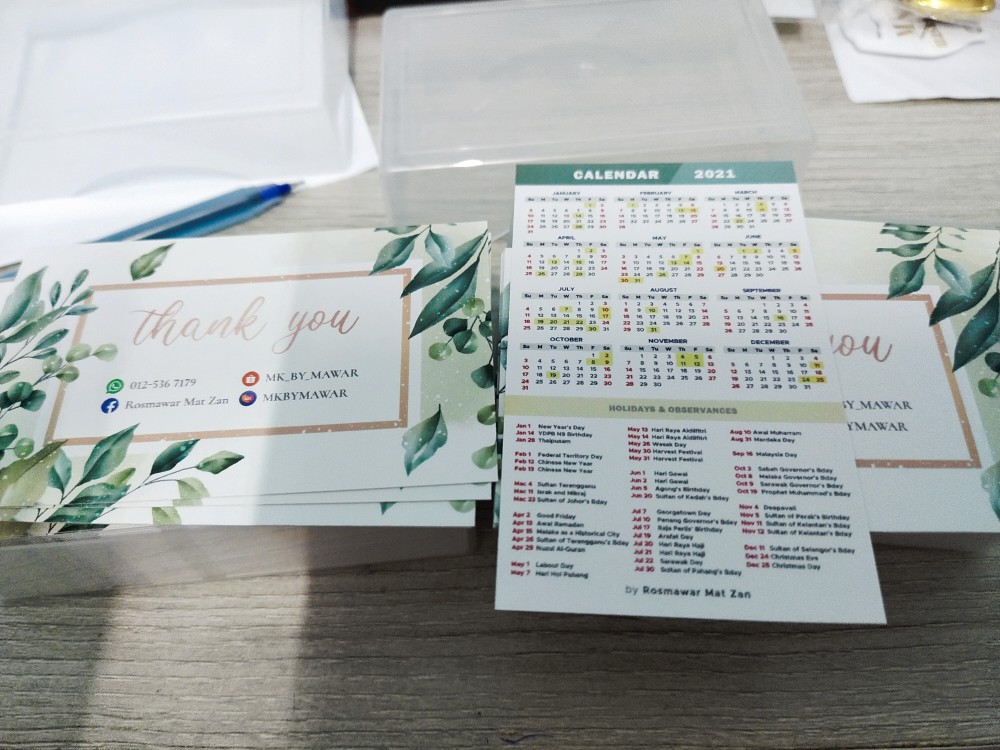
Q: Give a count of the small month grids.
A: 12